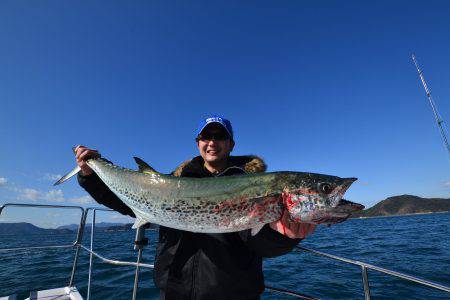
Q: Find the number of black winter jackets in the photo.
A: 1